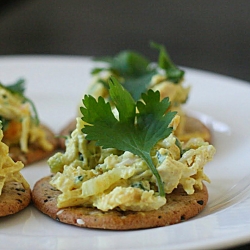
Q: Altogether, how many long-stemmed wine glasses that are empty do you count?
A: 0